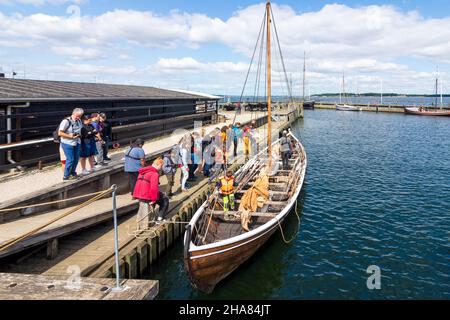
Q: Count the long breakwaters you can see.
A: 1